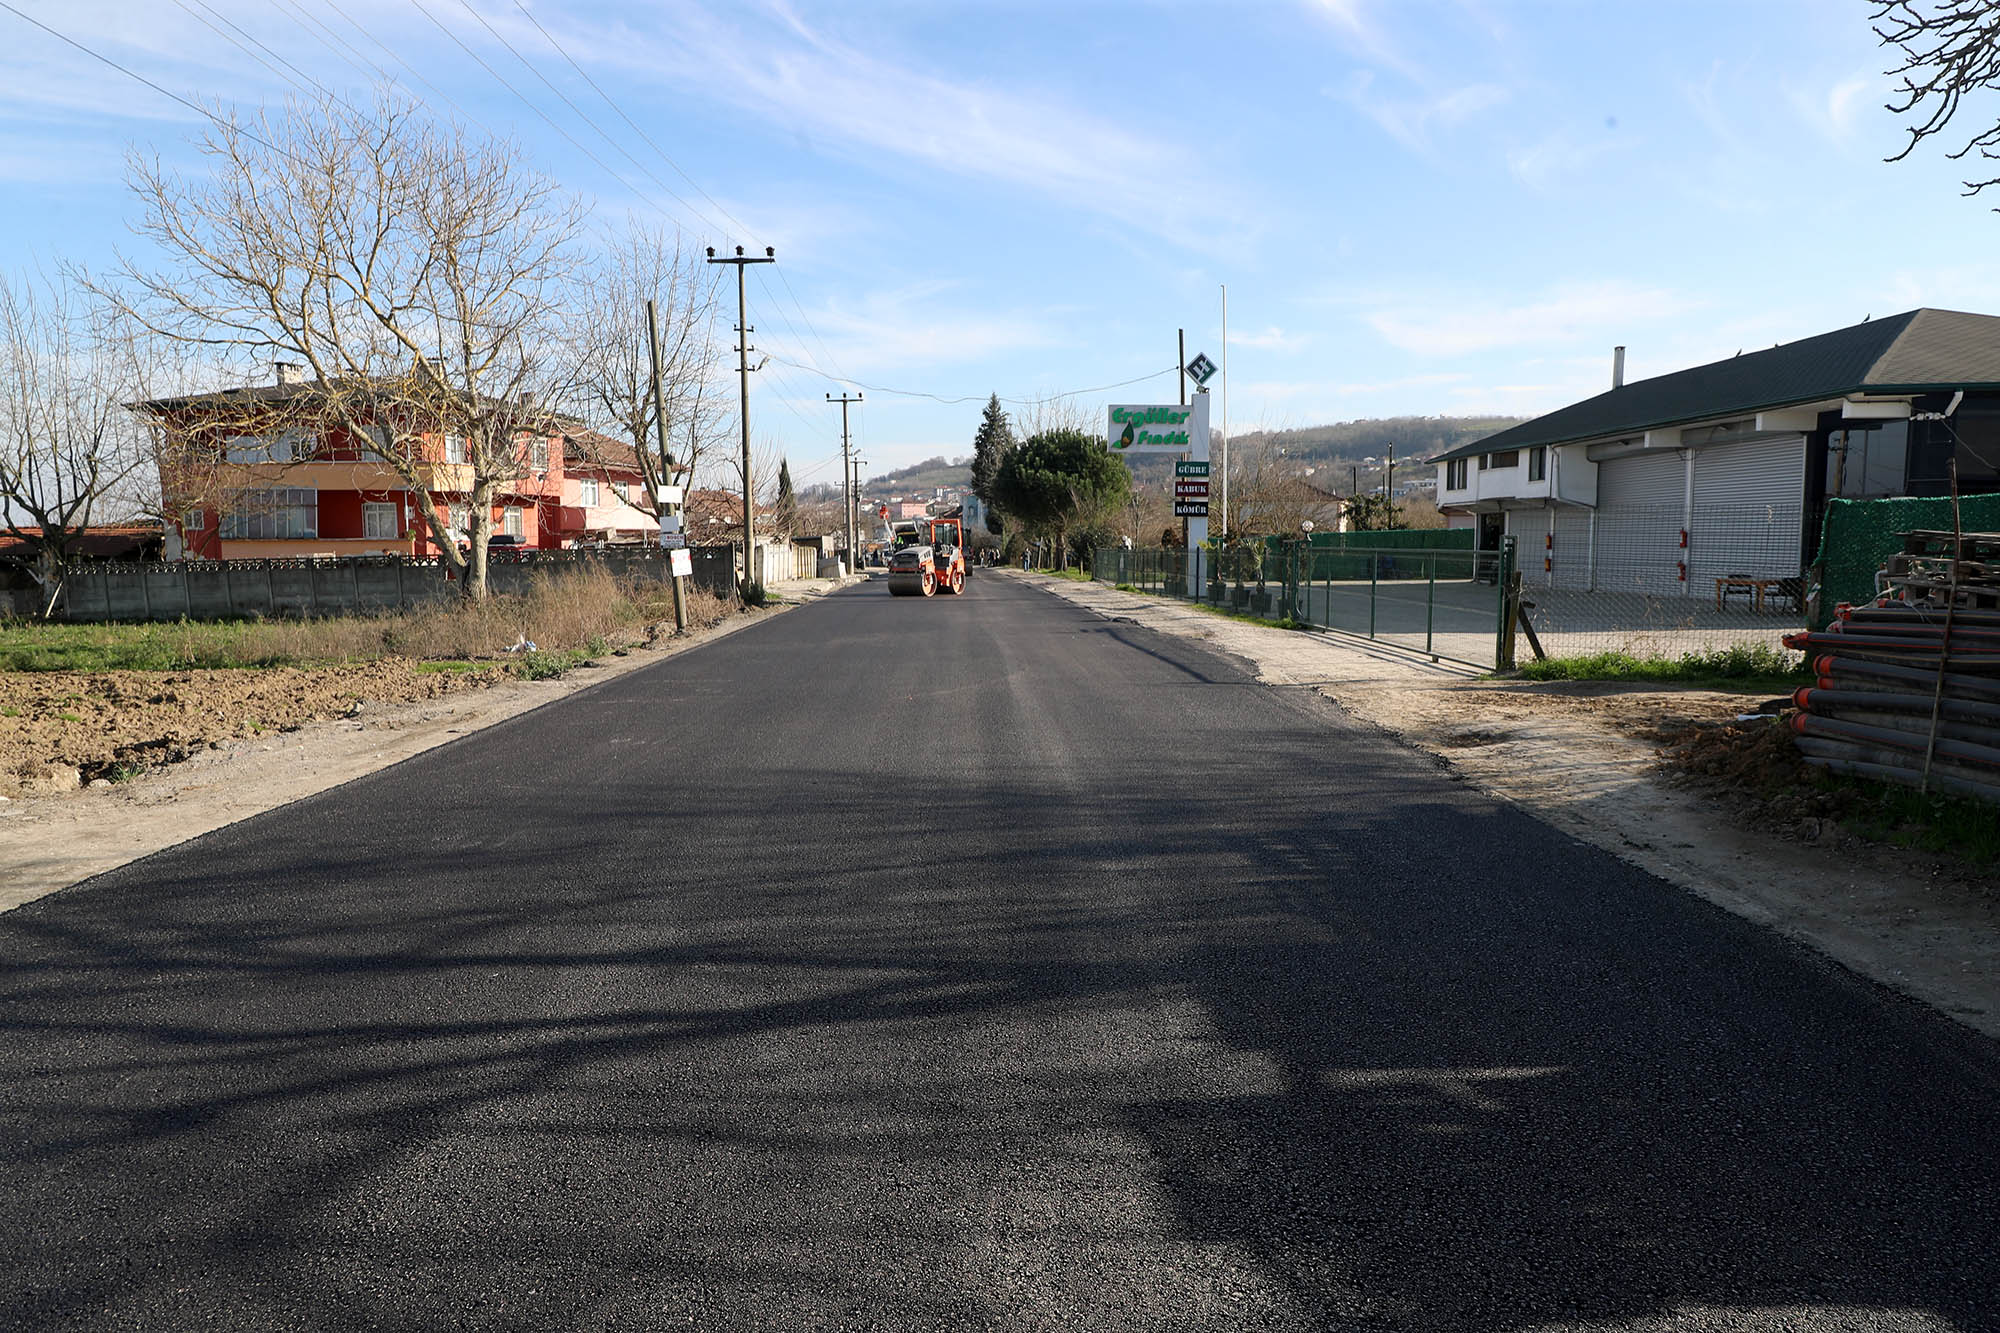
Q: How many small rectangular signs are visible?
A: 7